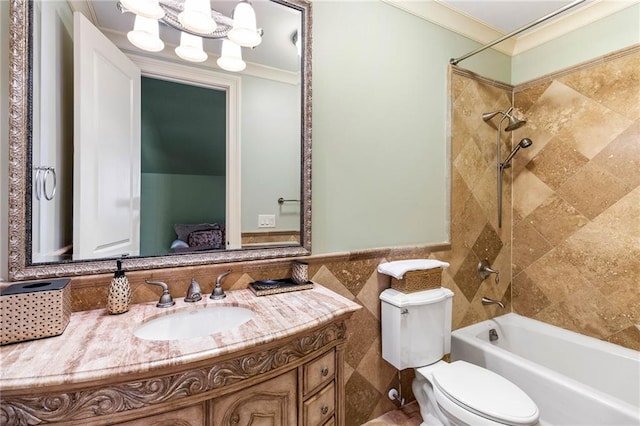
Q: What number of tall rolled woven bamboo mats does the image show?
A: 0